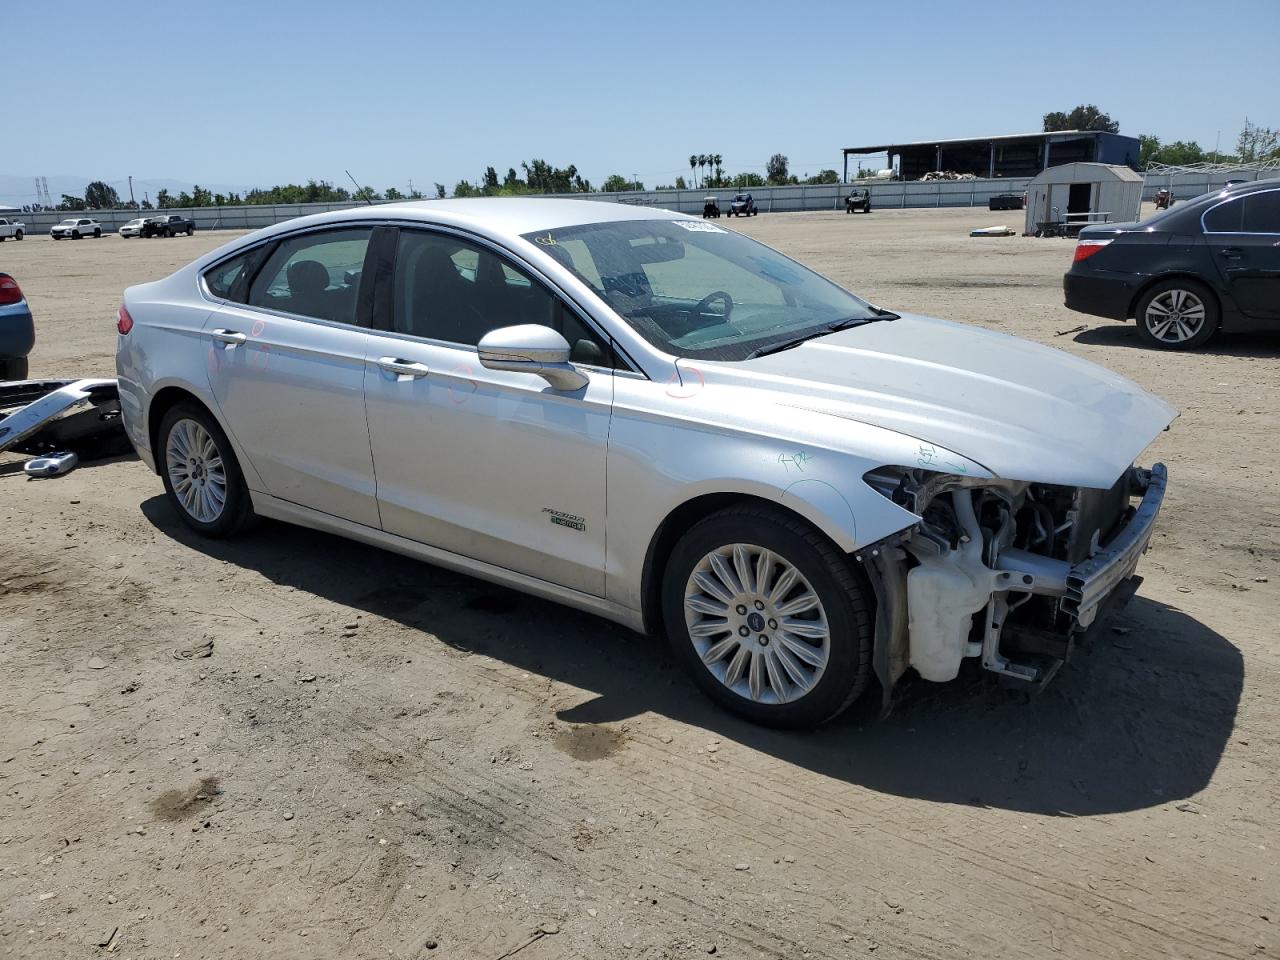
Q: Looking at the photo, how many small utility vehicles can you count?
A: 3